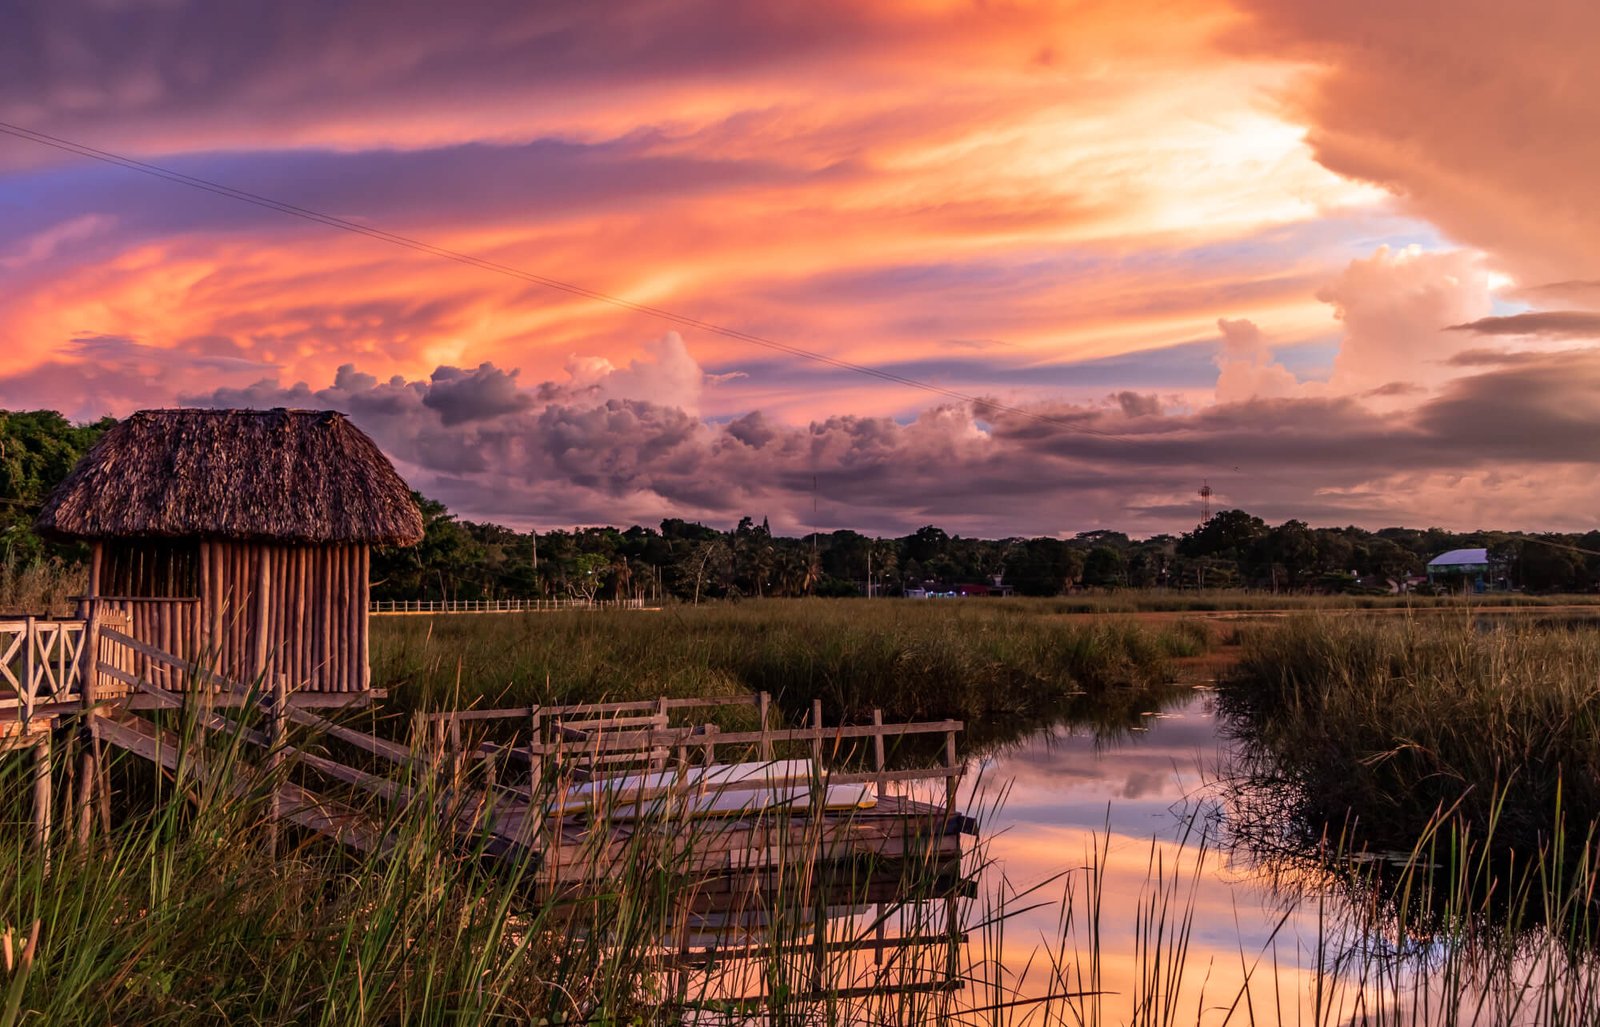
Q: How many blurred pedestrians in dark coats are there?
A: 0